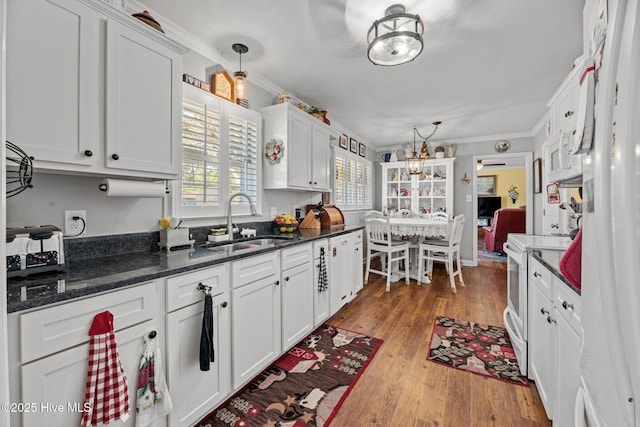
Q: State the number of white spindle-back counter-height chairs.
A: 4